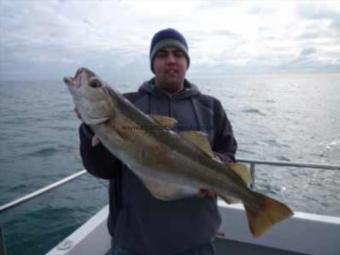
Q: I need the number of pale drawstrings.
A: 0